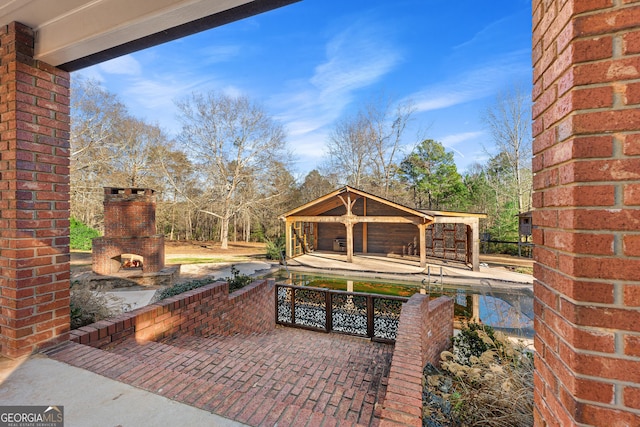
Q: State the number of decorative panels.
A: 4